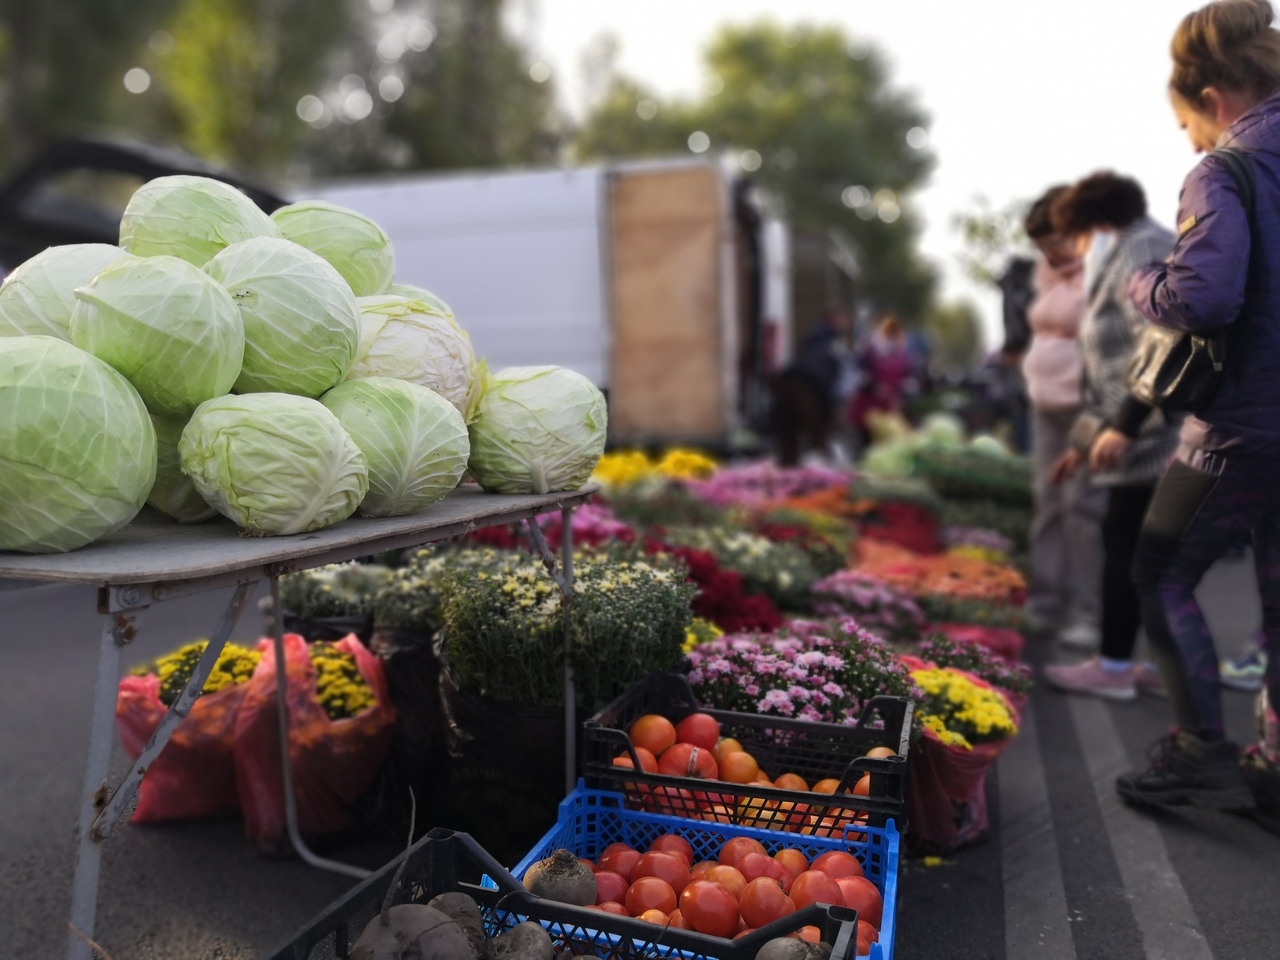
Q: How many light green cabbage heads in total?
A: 12